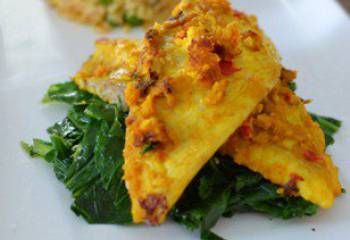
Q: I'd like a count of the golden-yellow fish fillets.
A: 2